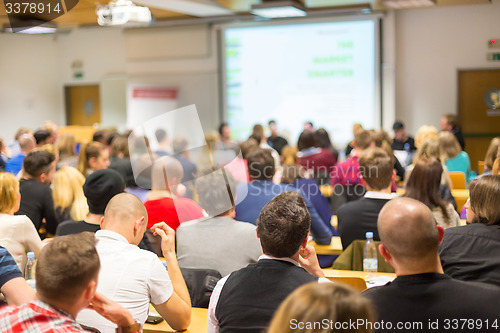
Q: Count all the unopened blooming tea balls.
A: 0